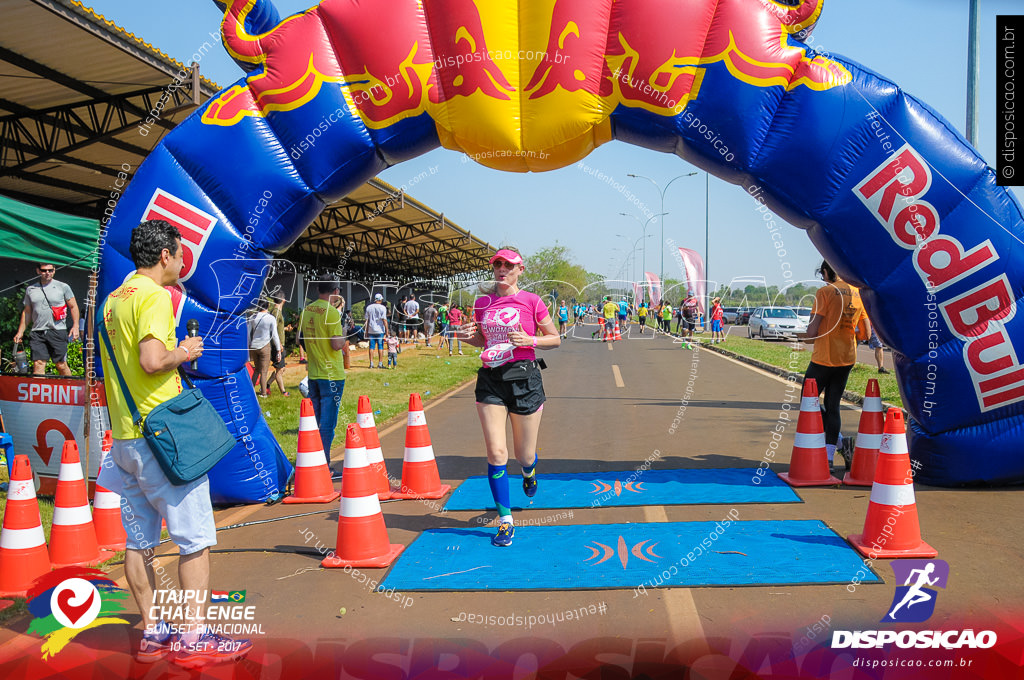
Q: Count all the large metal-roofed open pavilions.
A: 1